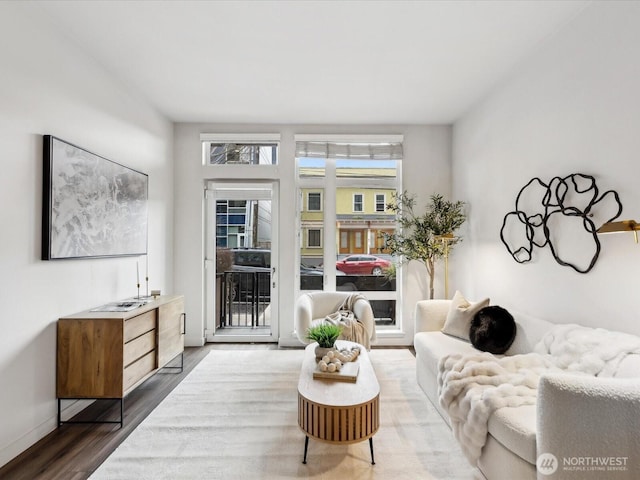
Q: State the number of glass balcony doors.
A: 1